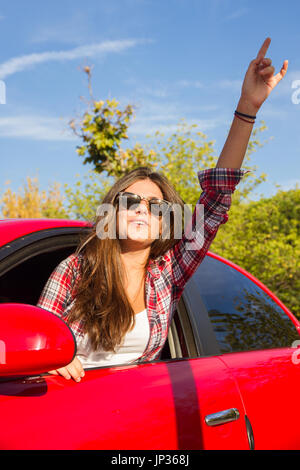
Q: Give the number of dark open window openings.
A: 1